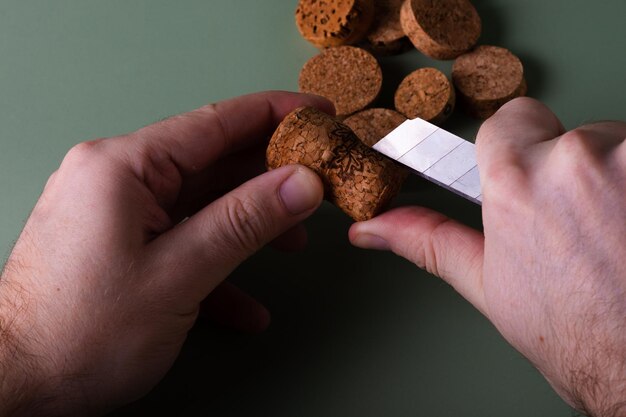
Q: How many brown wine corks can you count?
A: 8